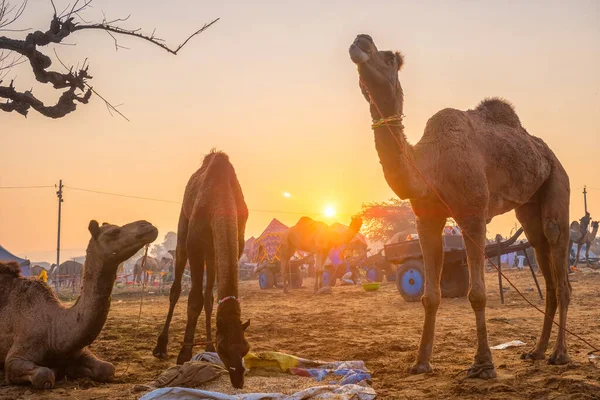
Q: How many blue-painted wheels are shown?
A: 4